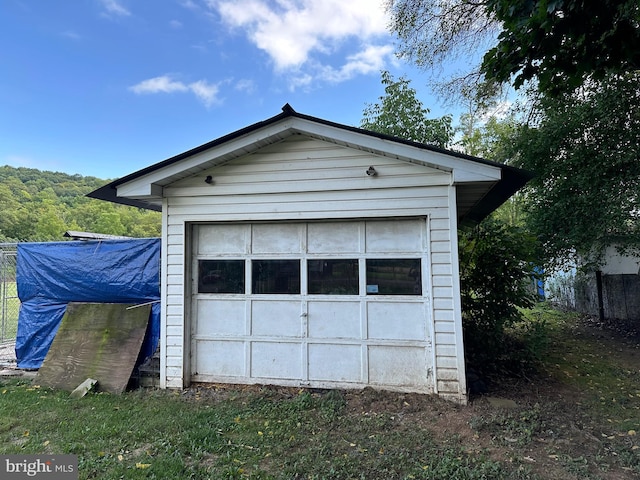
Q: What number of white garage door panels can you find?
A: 12